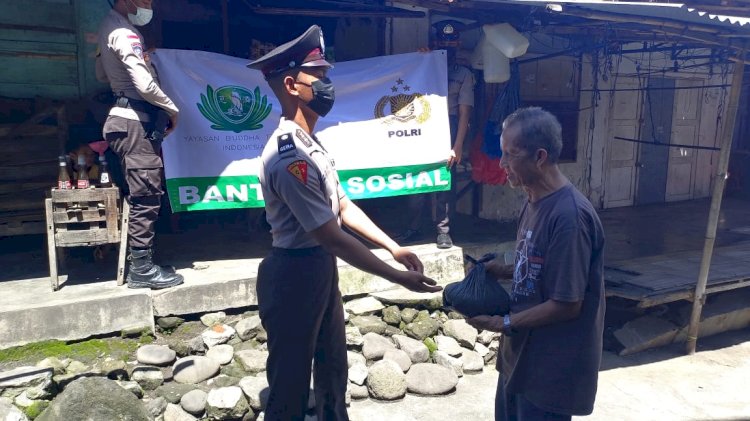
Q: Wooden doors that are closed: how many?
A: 2